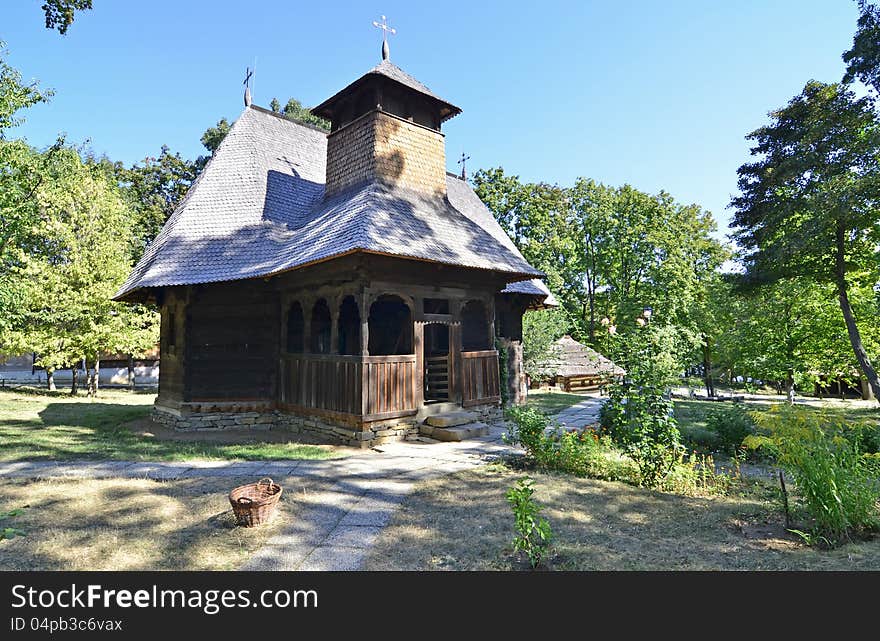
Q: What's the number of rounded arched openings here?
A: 5